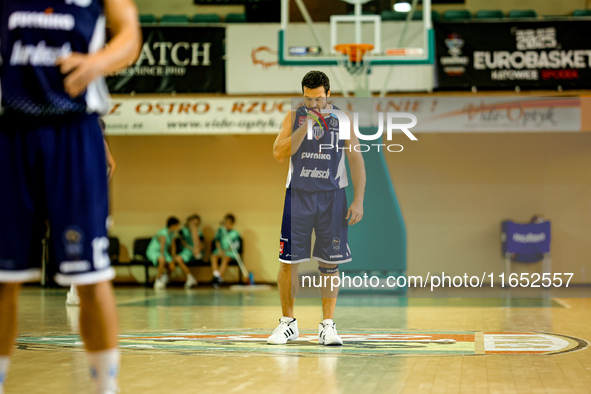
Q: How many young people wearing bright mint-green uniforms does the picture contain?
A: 3